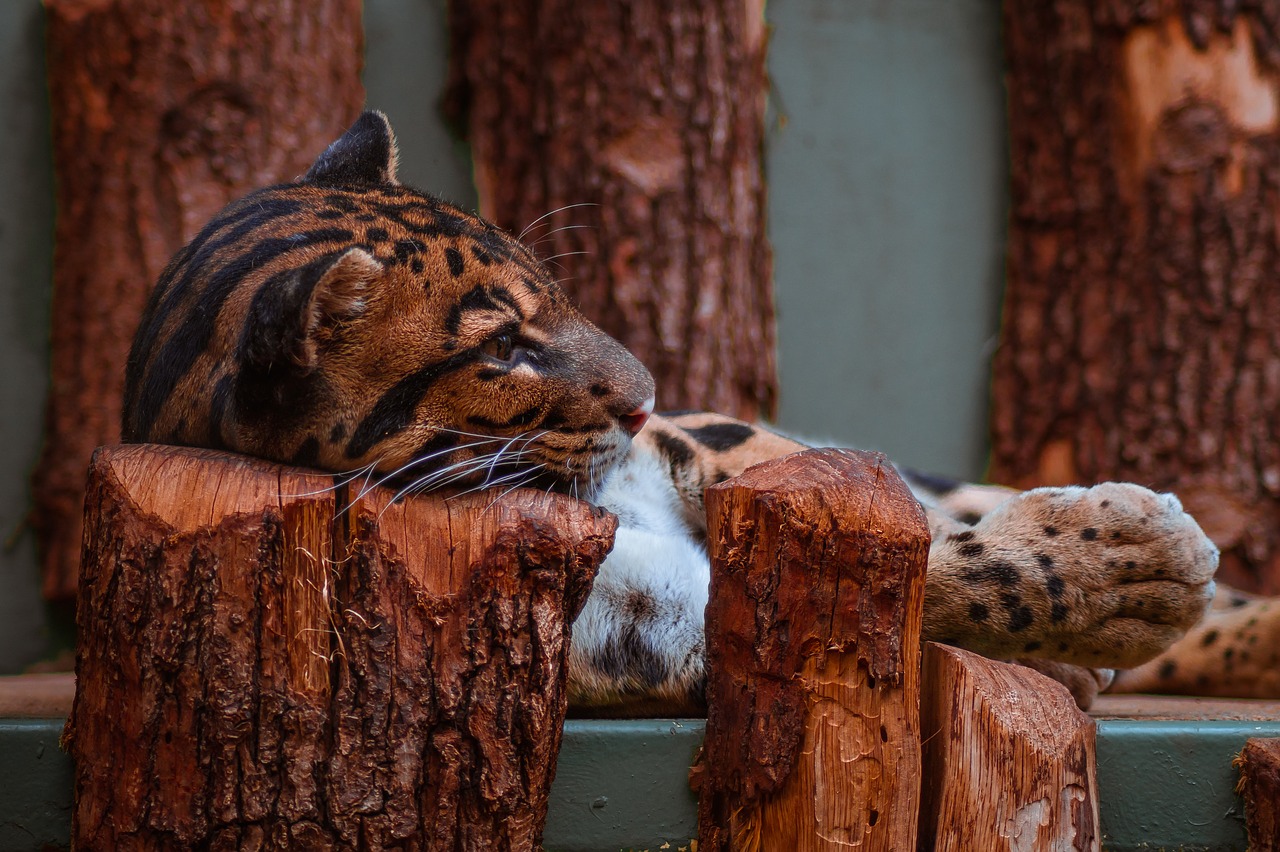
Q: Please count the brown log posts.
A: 7